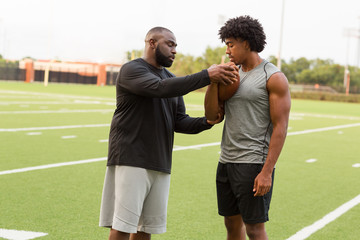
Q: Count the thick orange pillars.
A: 2